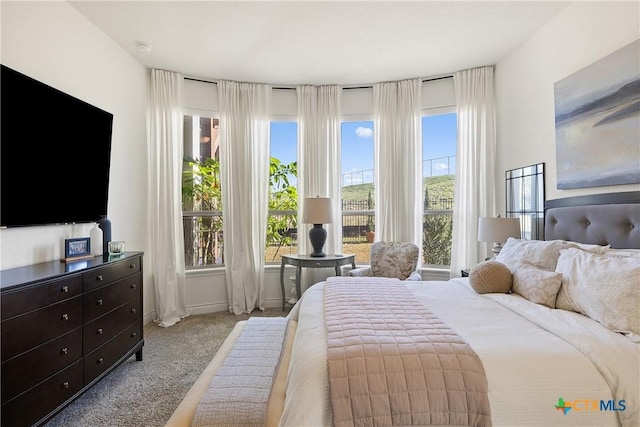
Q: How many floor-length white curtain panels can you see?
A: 5